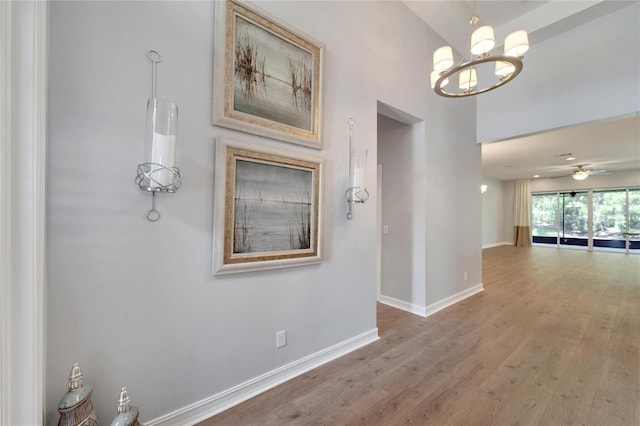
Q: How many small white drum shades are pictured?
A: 6